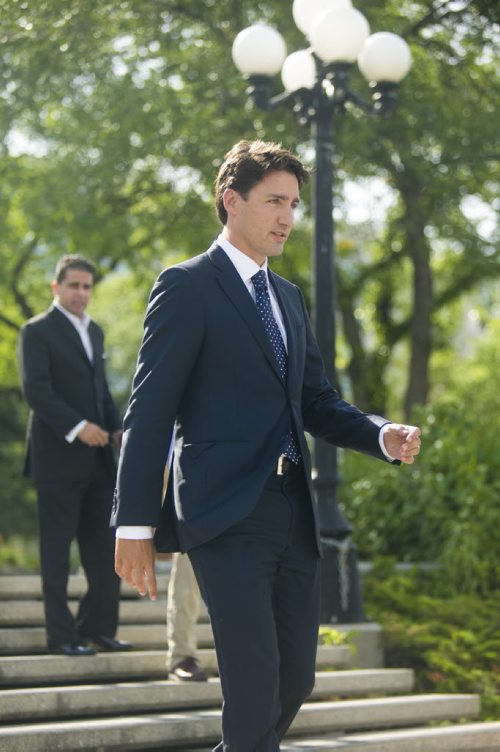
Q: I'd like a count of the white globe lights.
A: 5